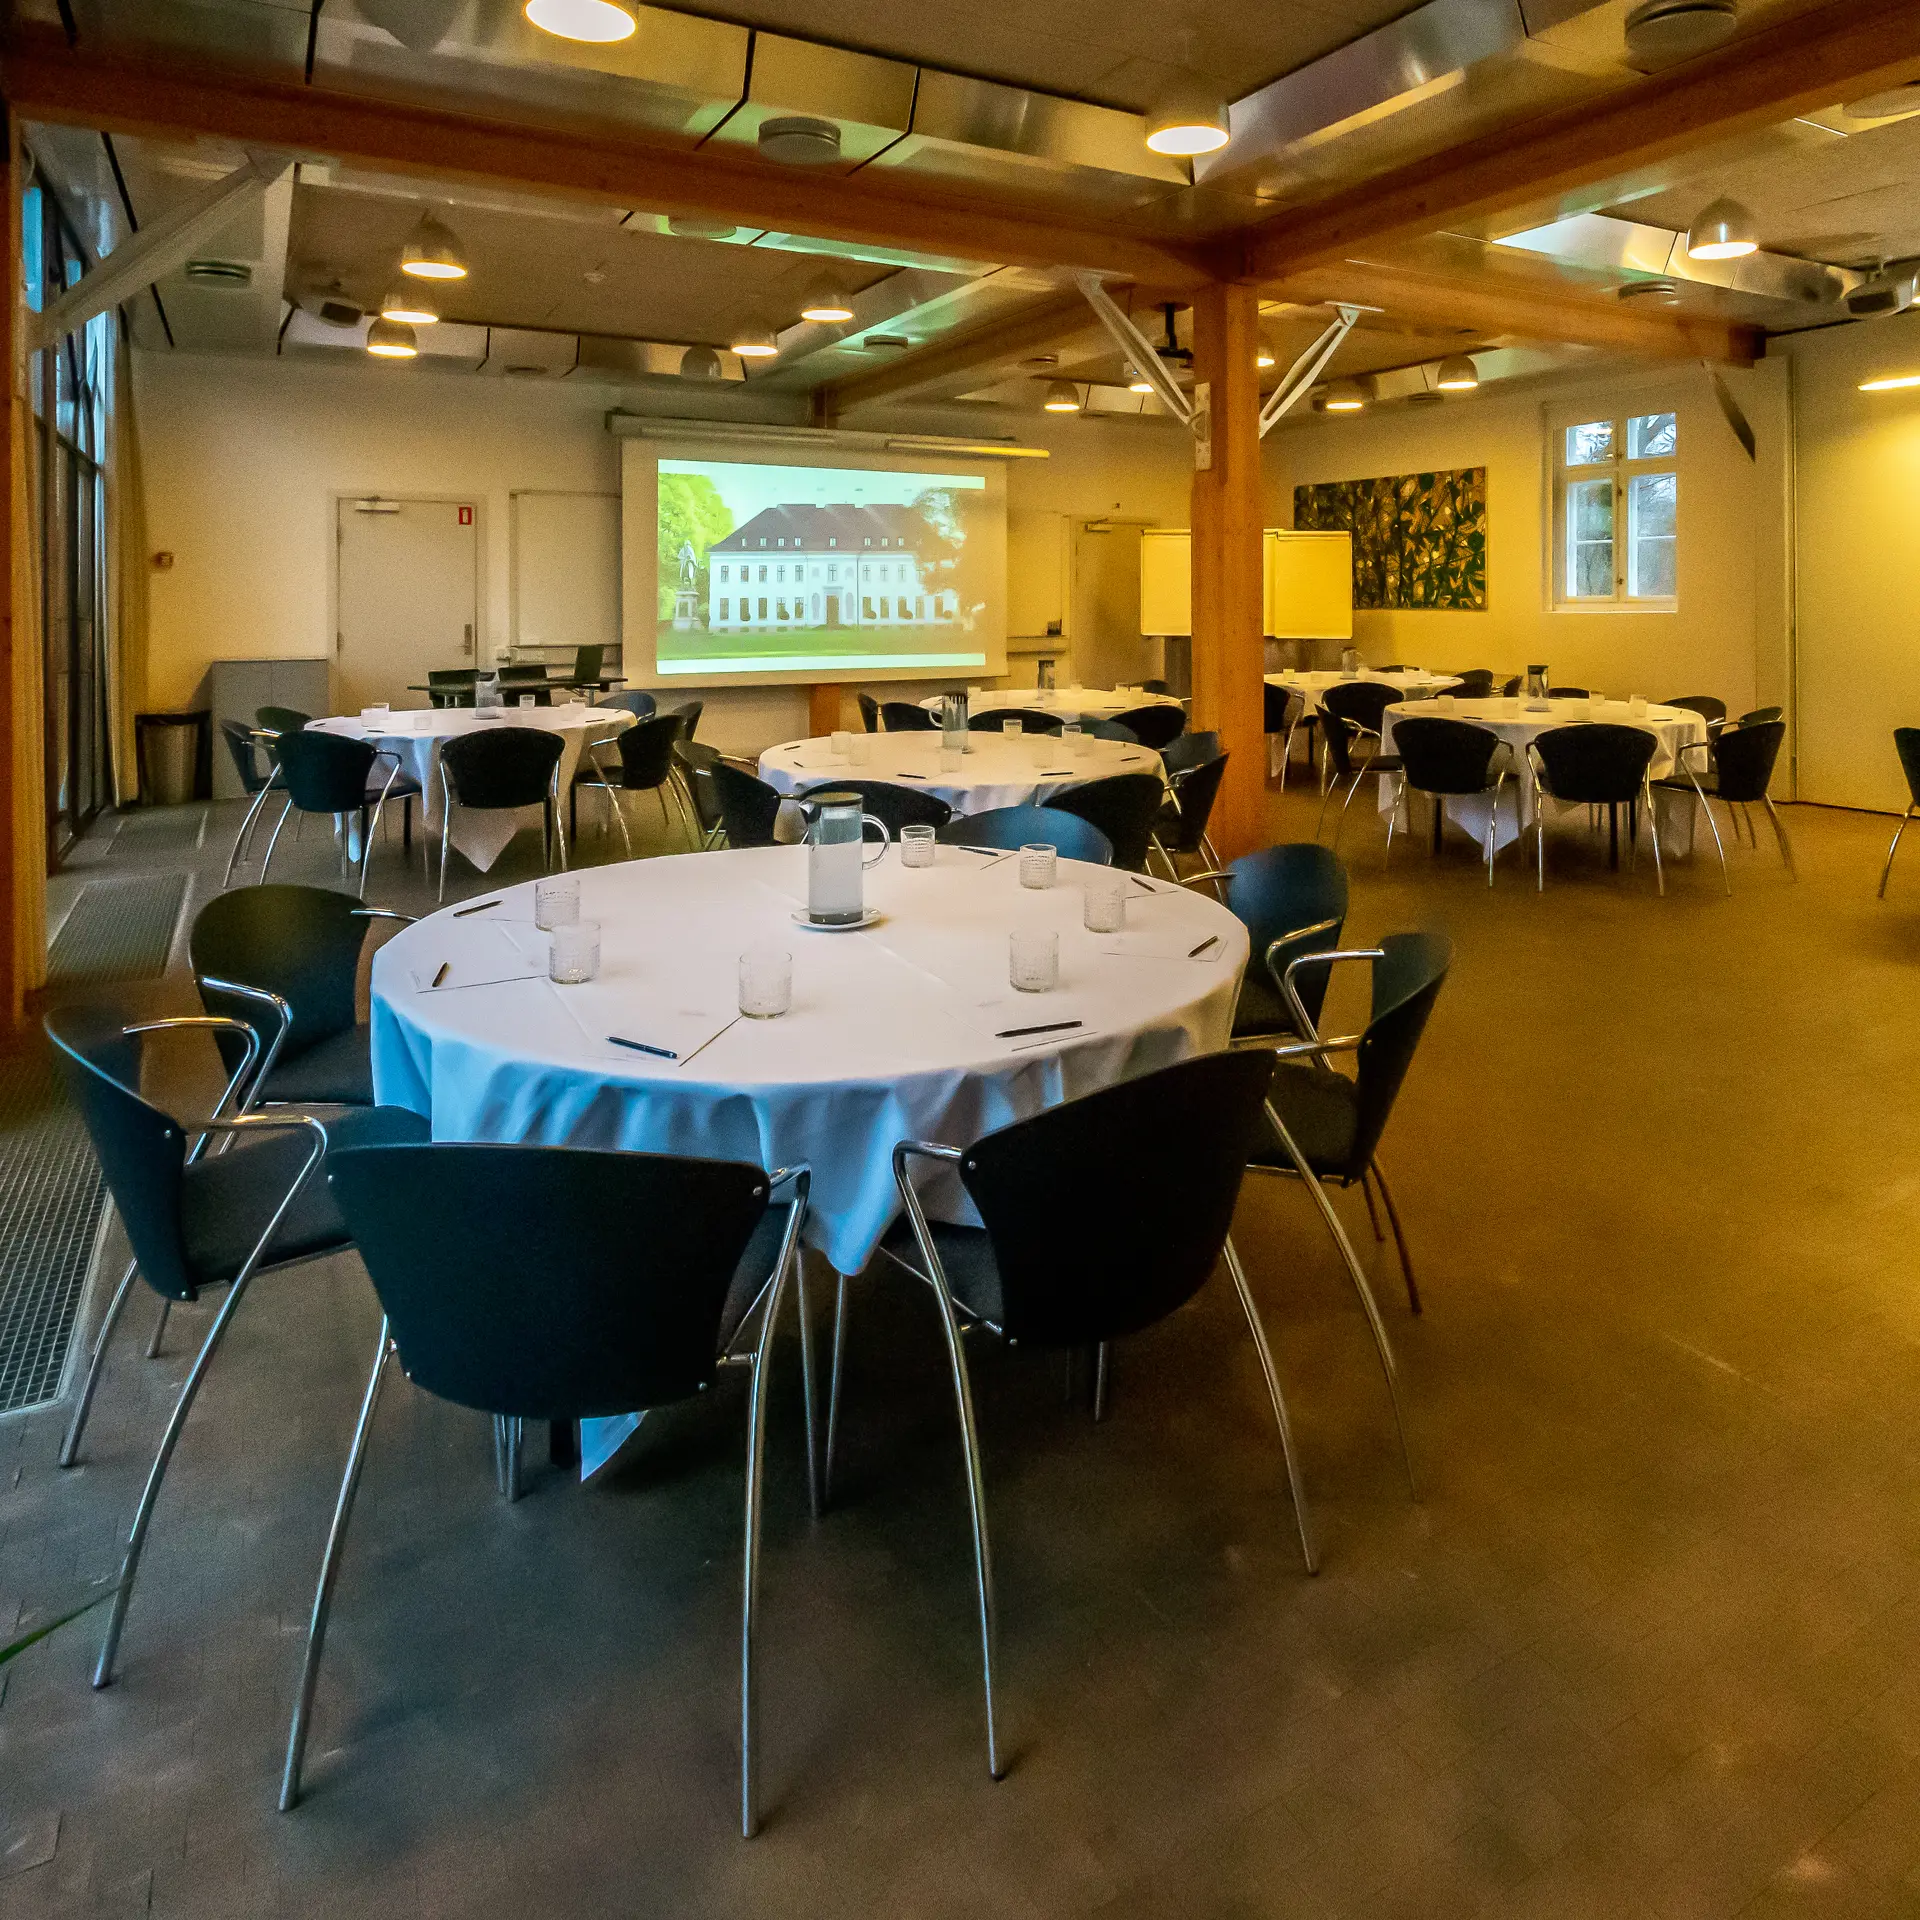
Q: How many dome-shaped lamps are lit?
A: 13